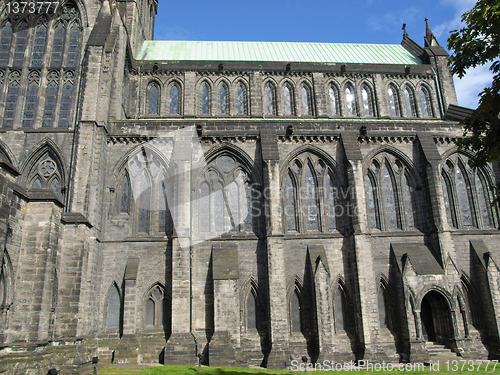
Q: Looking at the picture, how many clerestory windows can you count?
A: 14